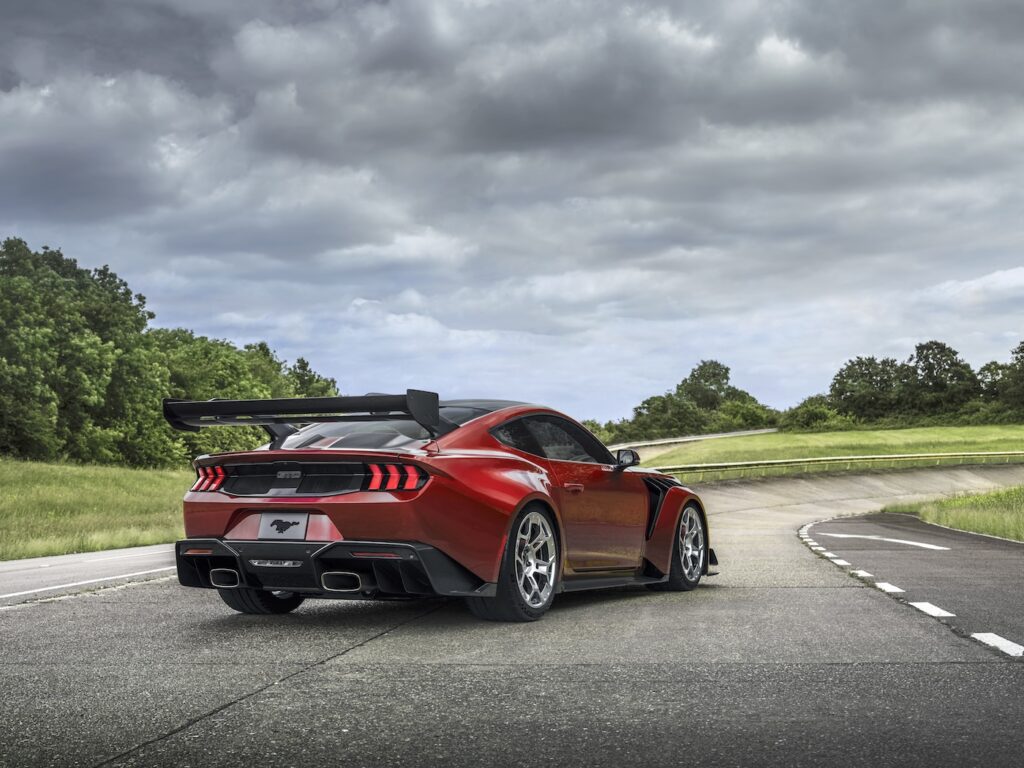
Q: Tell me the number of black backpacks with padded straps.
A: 0